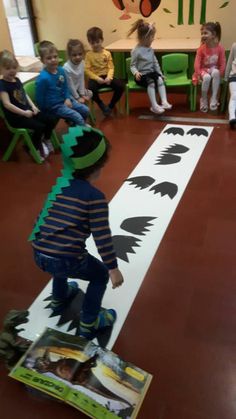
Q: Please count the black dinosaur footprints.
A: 10